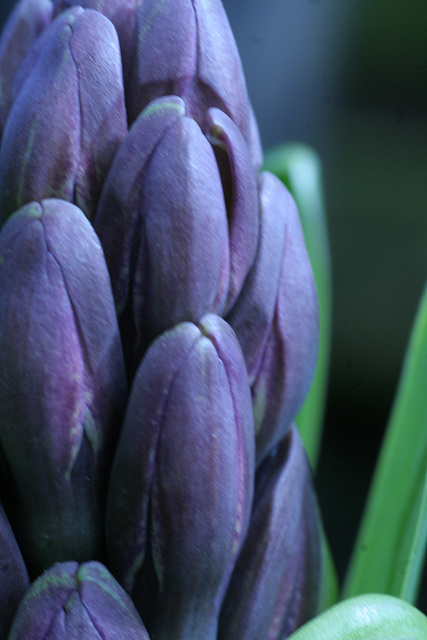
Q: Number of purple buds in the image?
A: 11